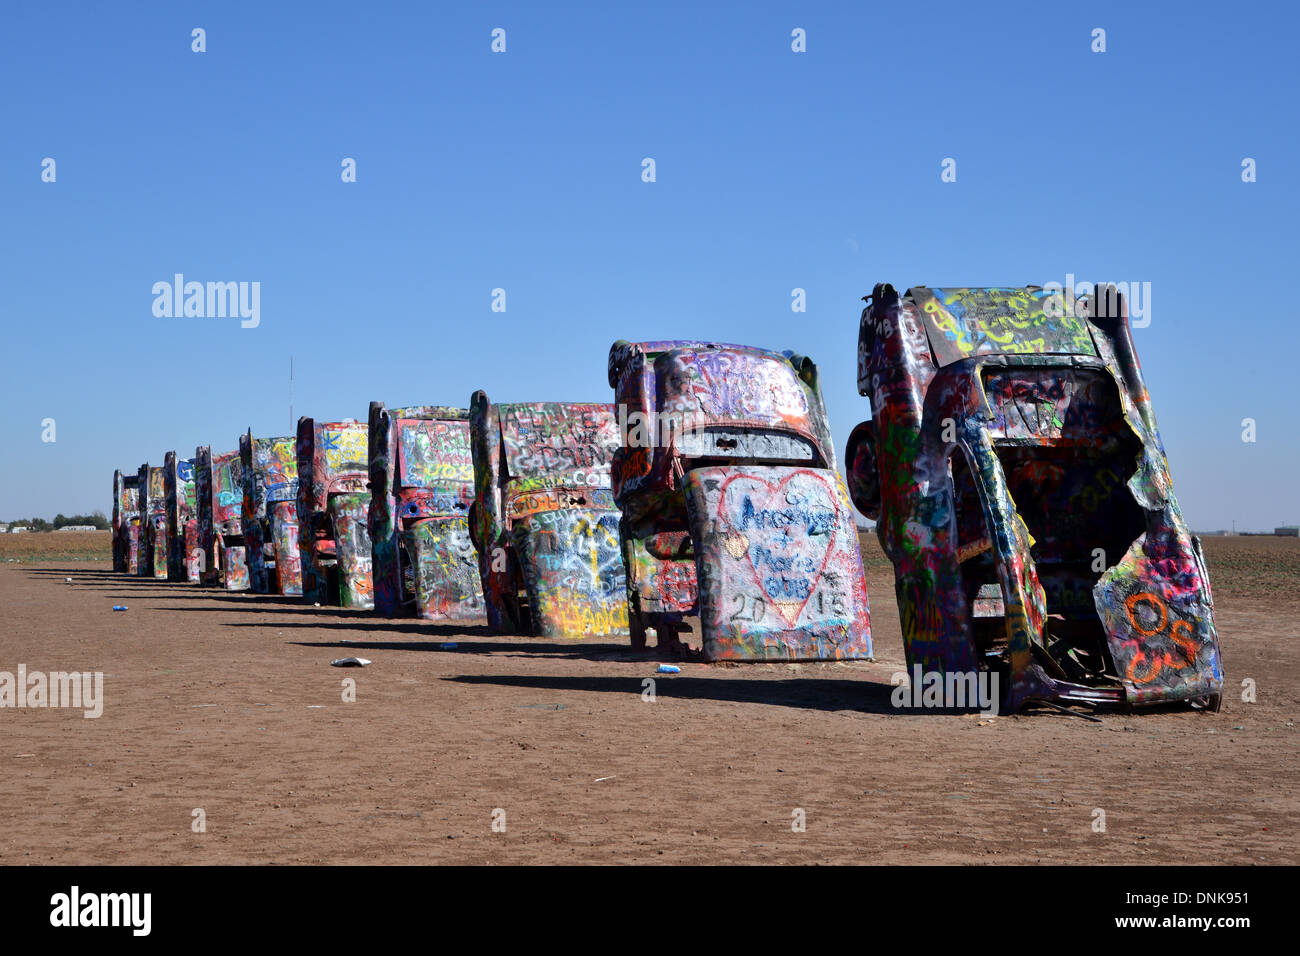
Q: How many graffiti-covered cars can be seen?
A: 10